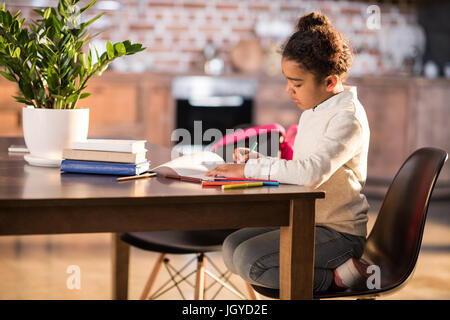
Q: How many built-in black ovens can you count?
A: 1